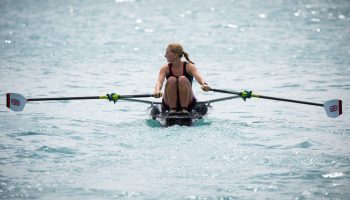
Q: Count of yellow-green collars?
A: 2